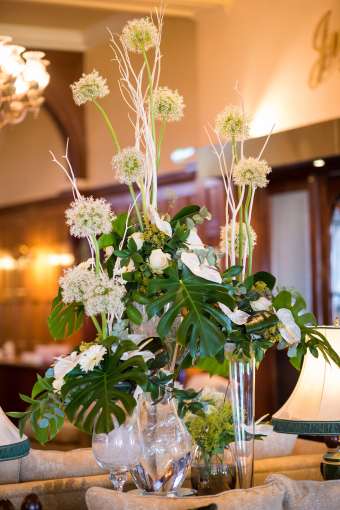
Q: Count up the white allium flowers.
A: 10